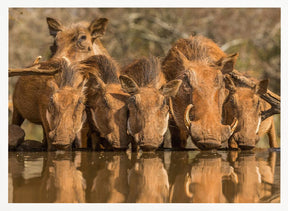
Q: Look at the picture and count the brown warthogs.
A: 6